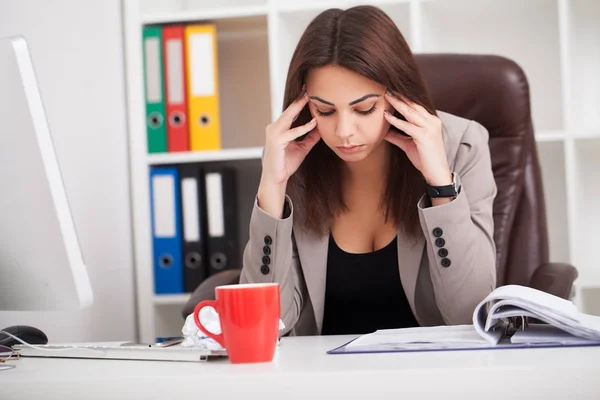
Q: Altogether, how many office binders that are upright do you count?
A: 6